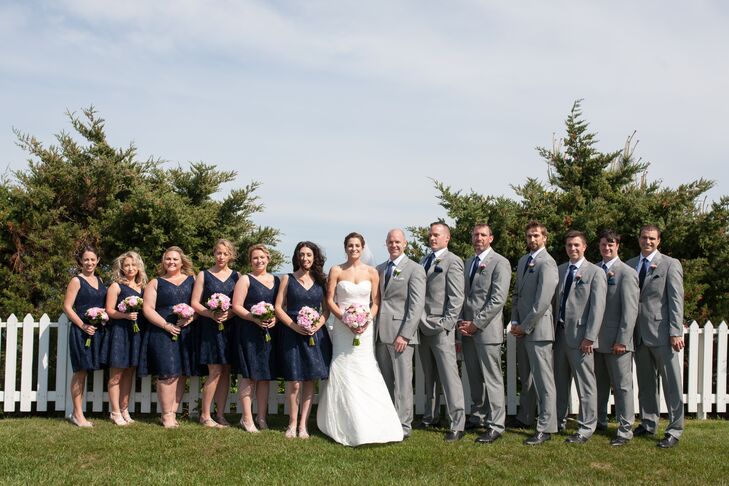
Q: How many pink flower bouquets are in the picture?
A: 7